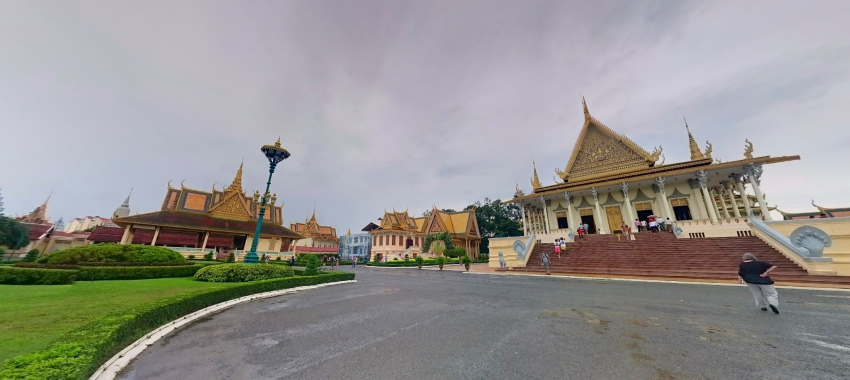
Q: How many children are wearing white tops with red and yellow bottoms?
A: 2